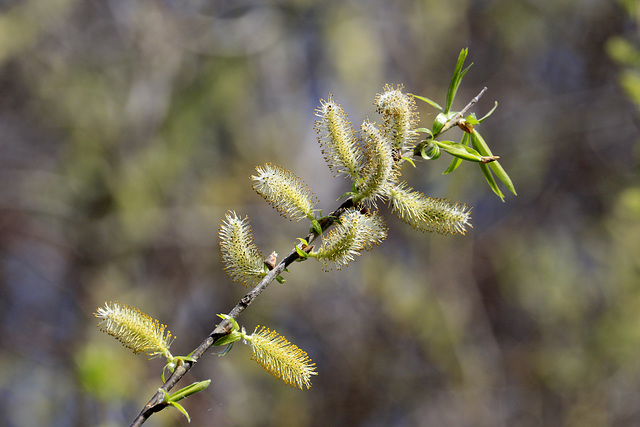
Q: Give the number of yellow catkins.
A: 9